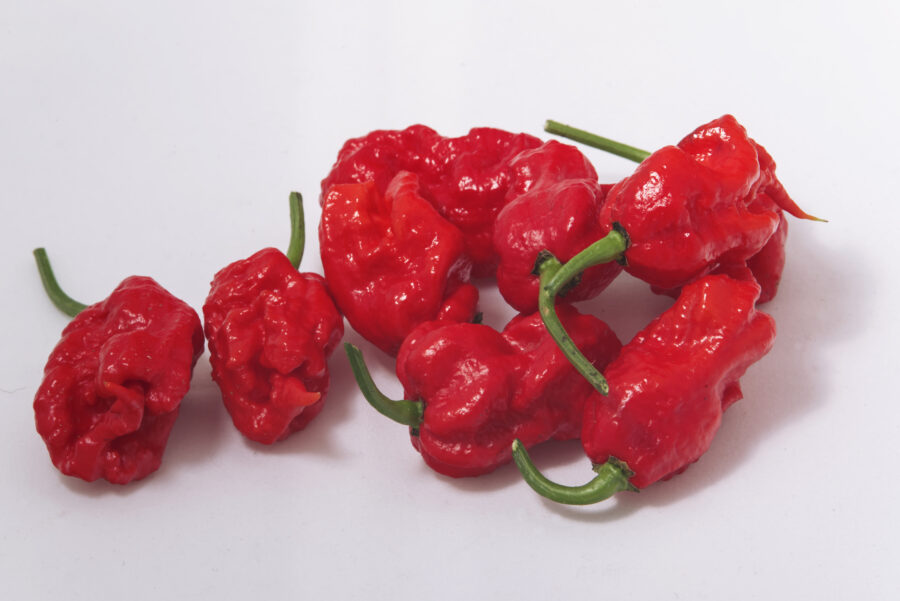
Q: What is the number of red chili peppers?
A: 9